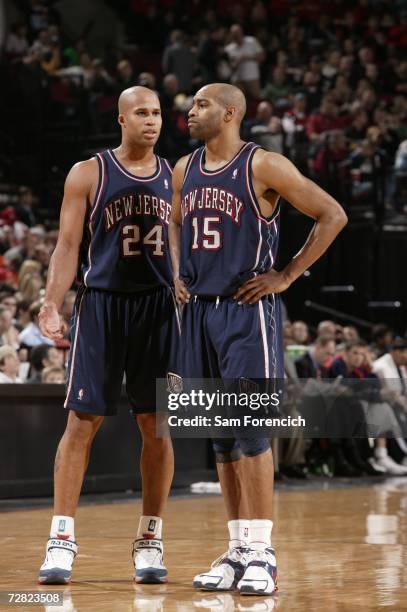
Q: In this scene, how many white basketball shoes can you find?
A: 4